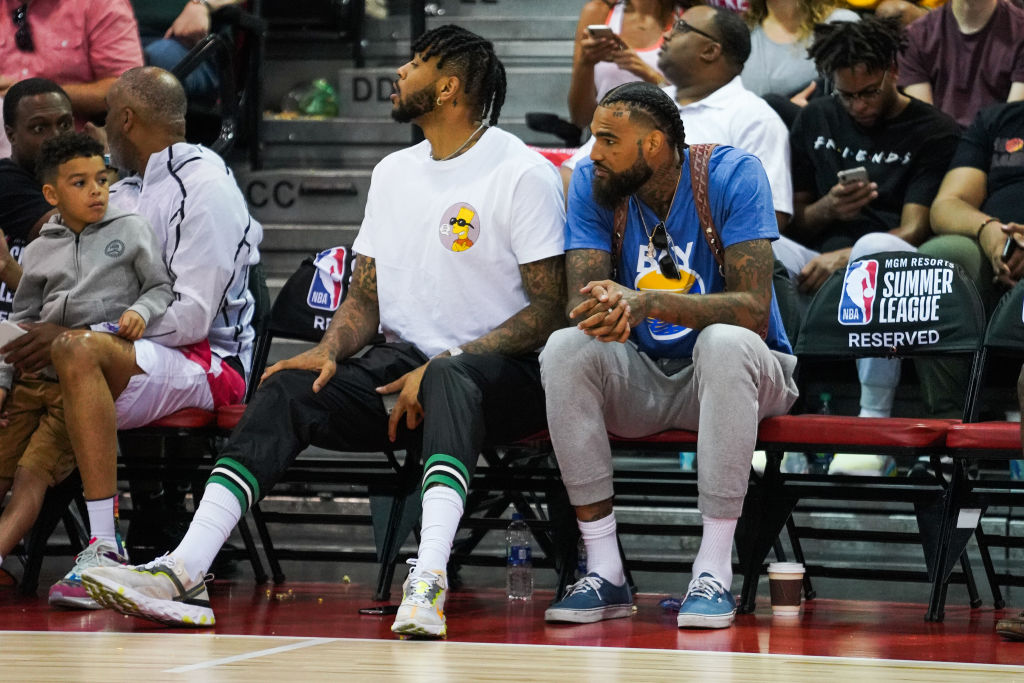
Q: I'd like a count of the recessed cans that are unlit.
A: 0